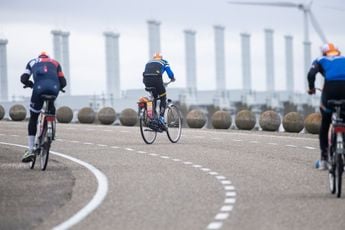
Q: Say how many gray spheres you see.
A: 12